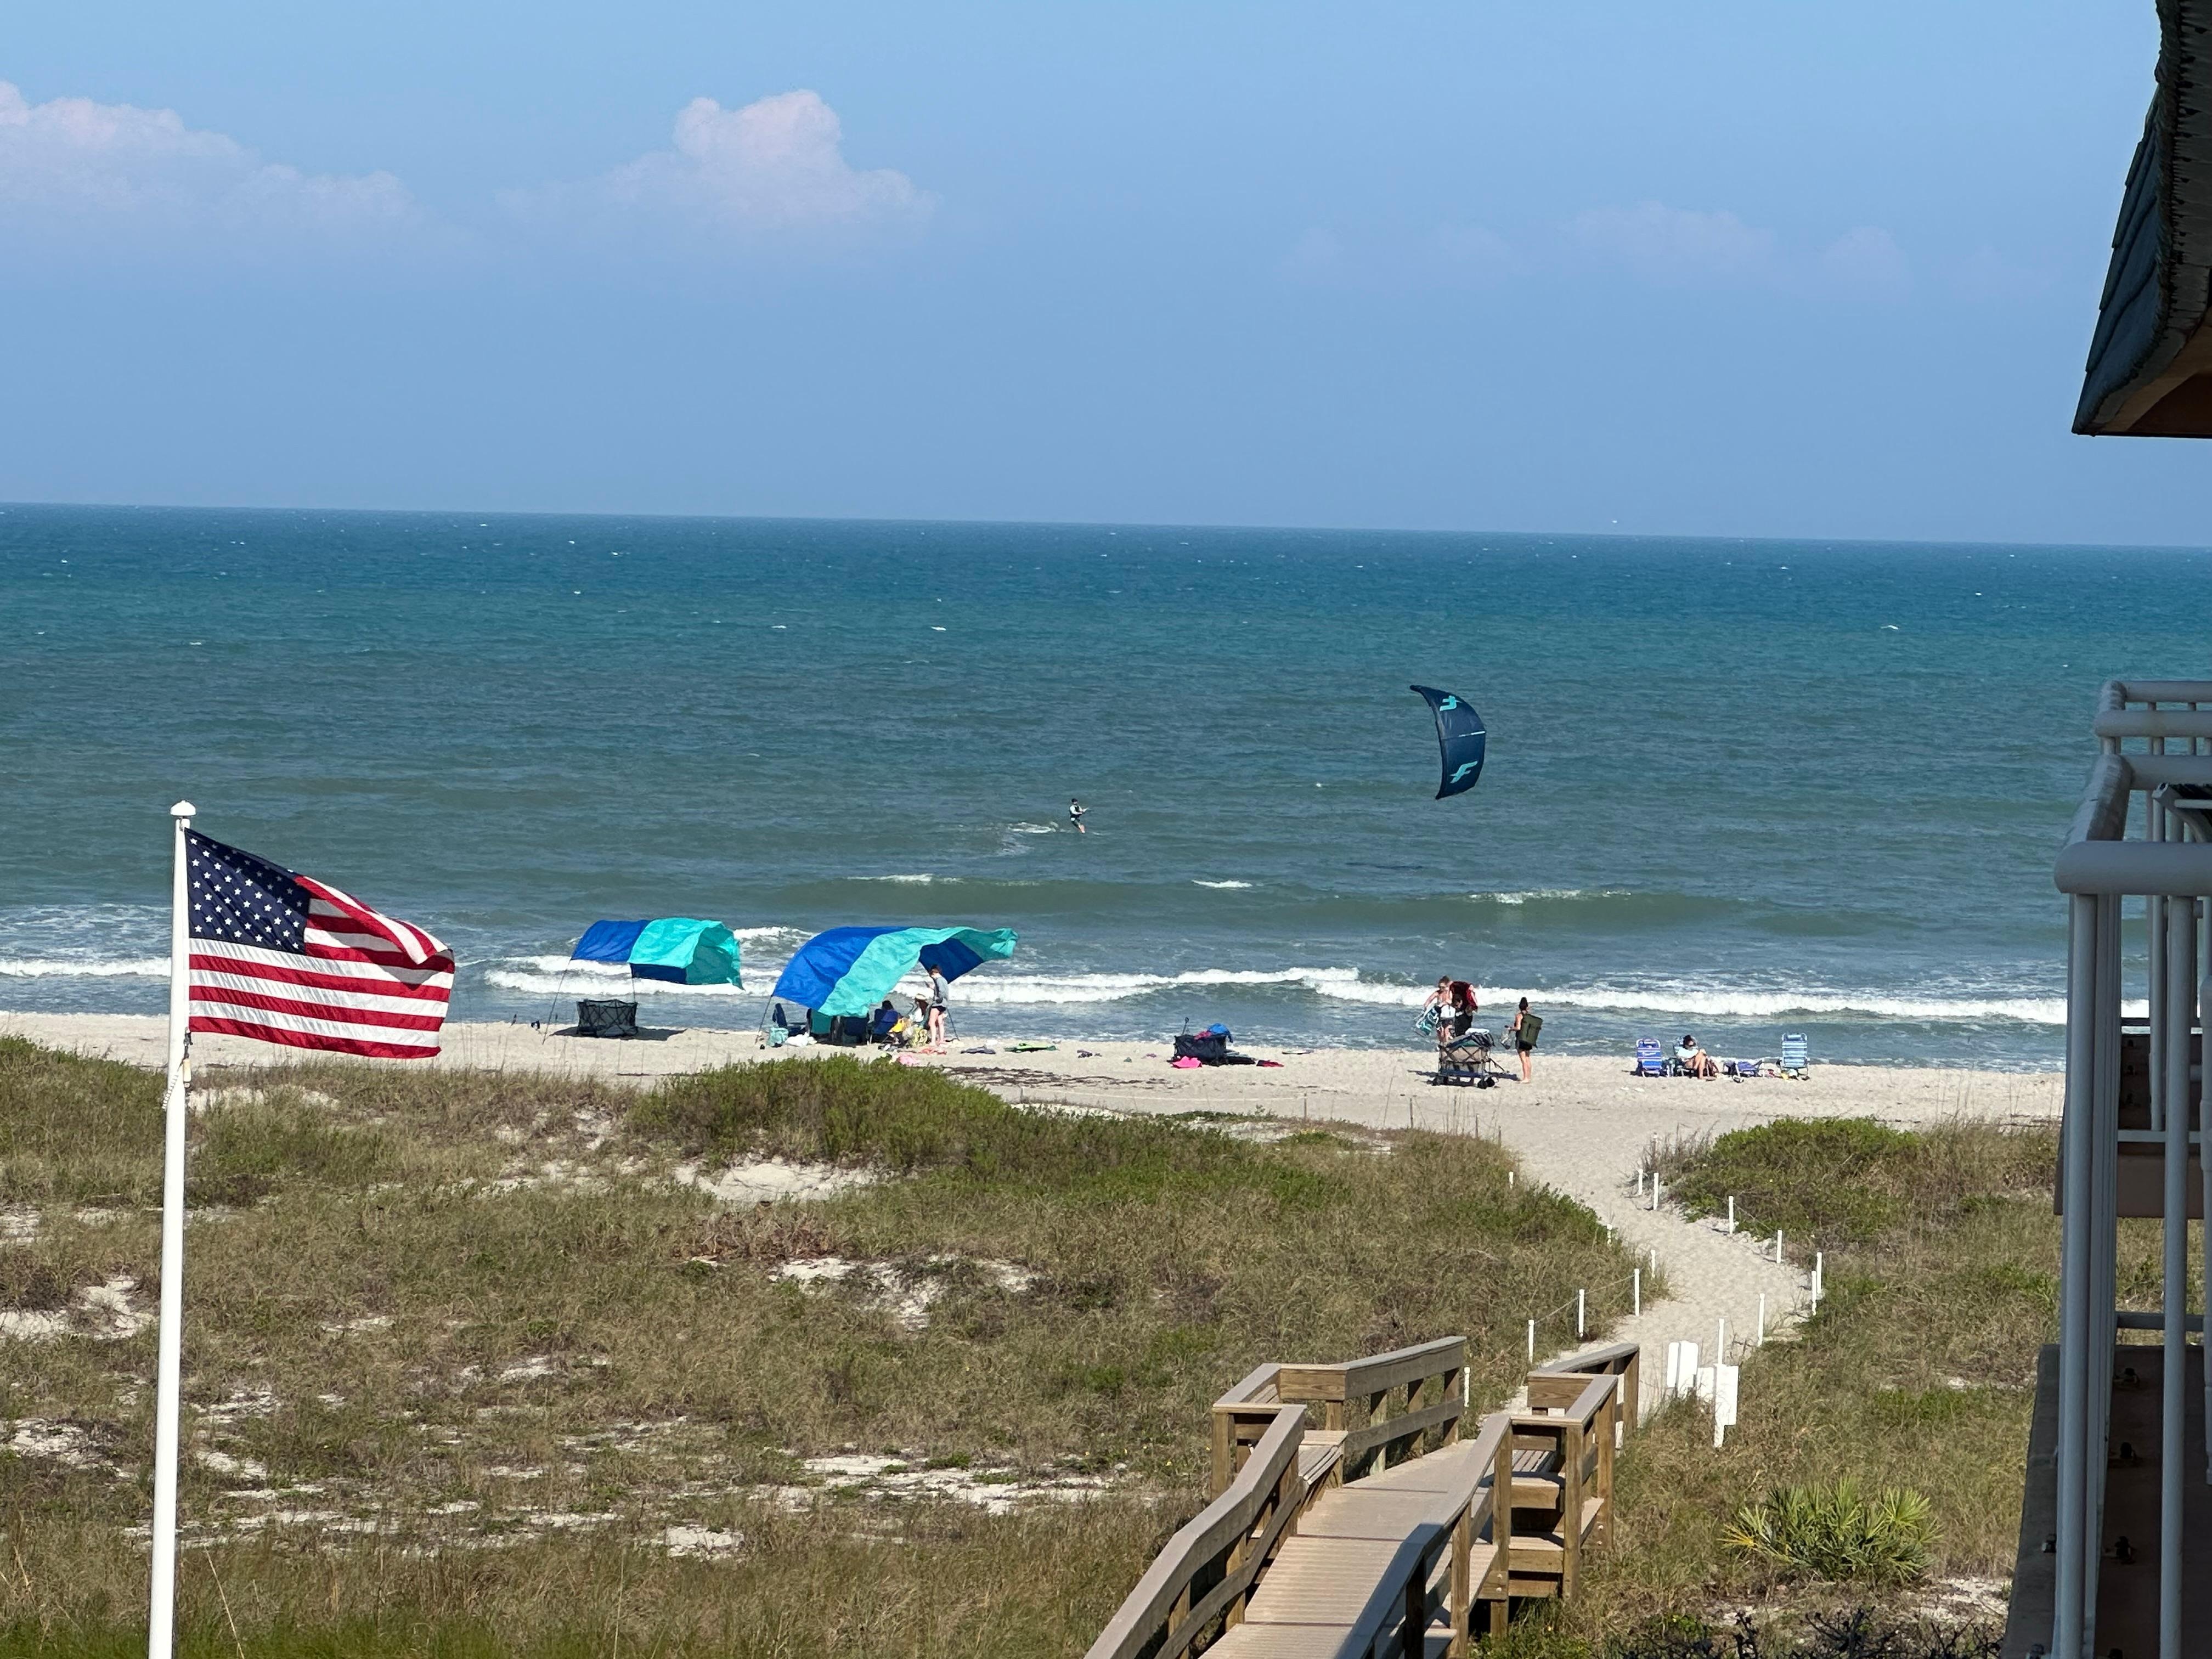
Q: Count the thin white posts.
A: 15